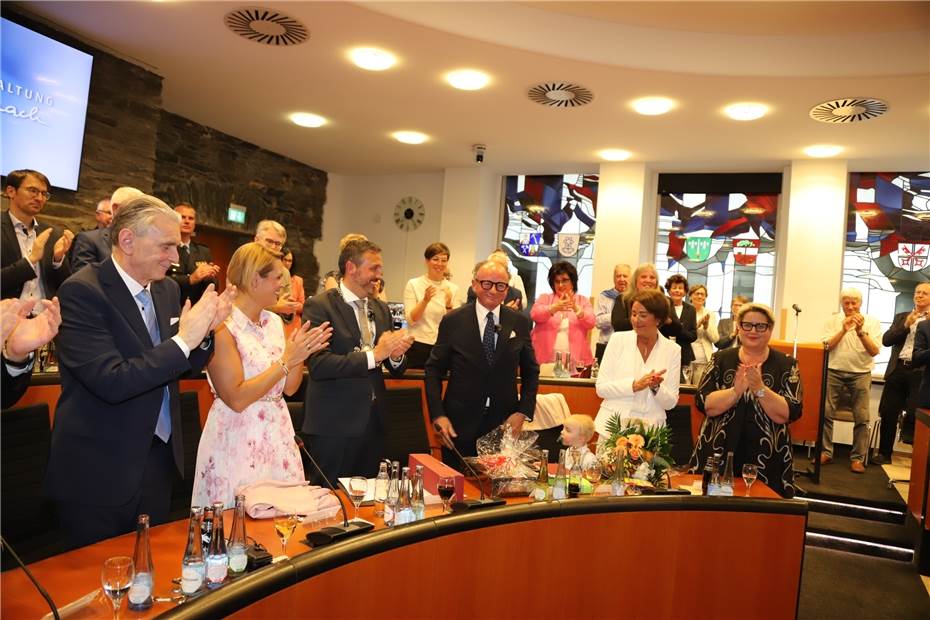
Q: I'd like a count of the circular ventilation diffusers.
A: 3